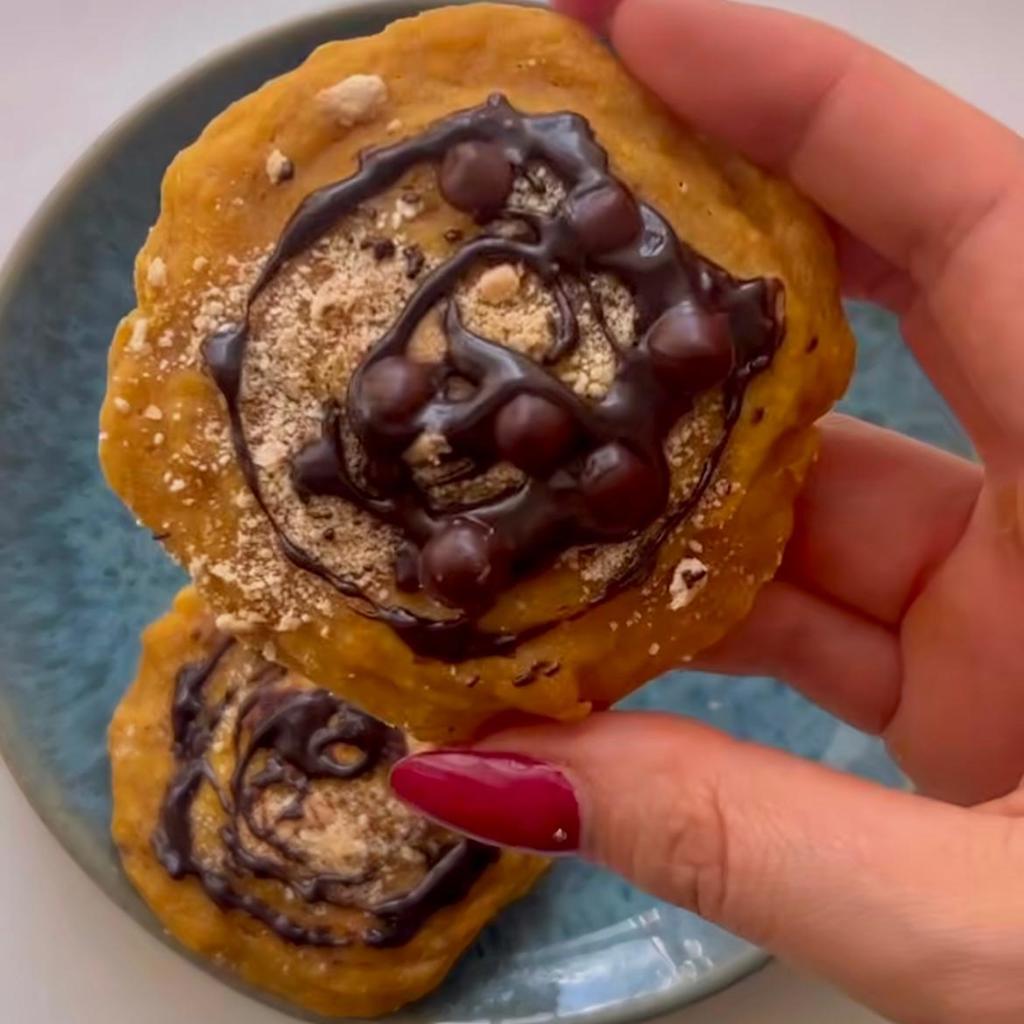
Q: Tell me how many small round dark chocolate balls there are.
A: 7